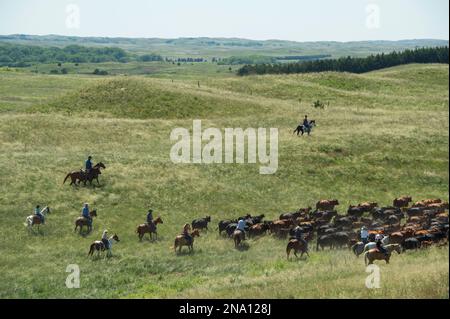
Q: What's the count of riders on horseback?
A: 11